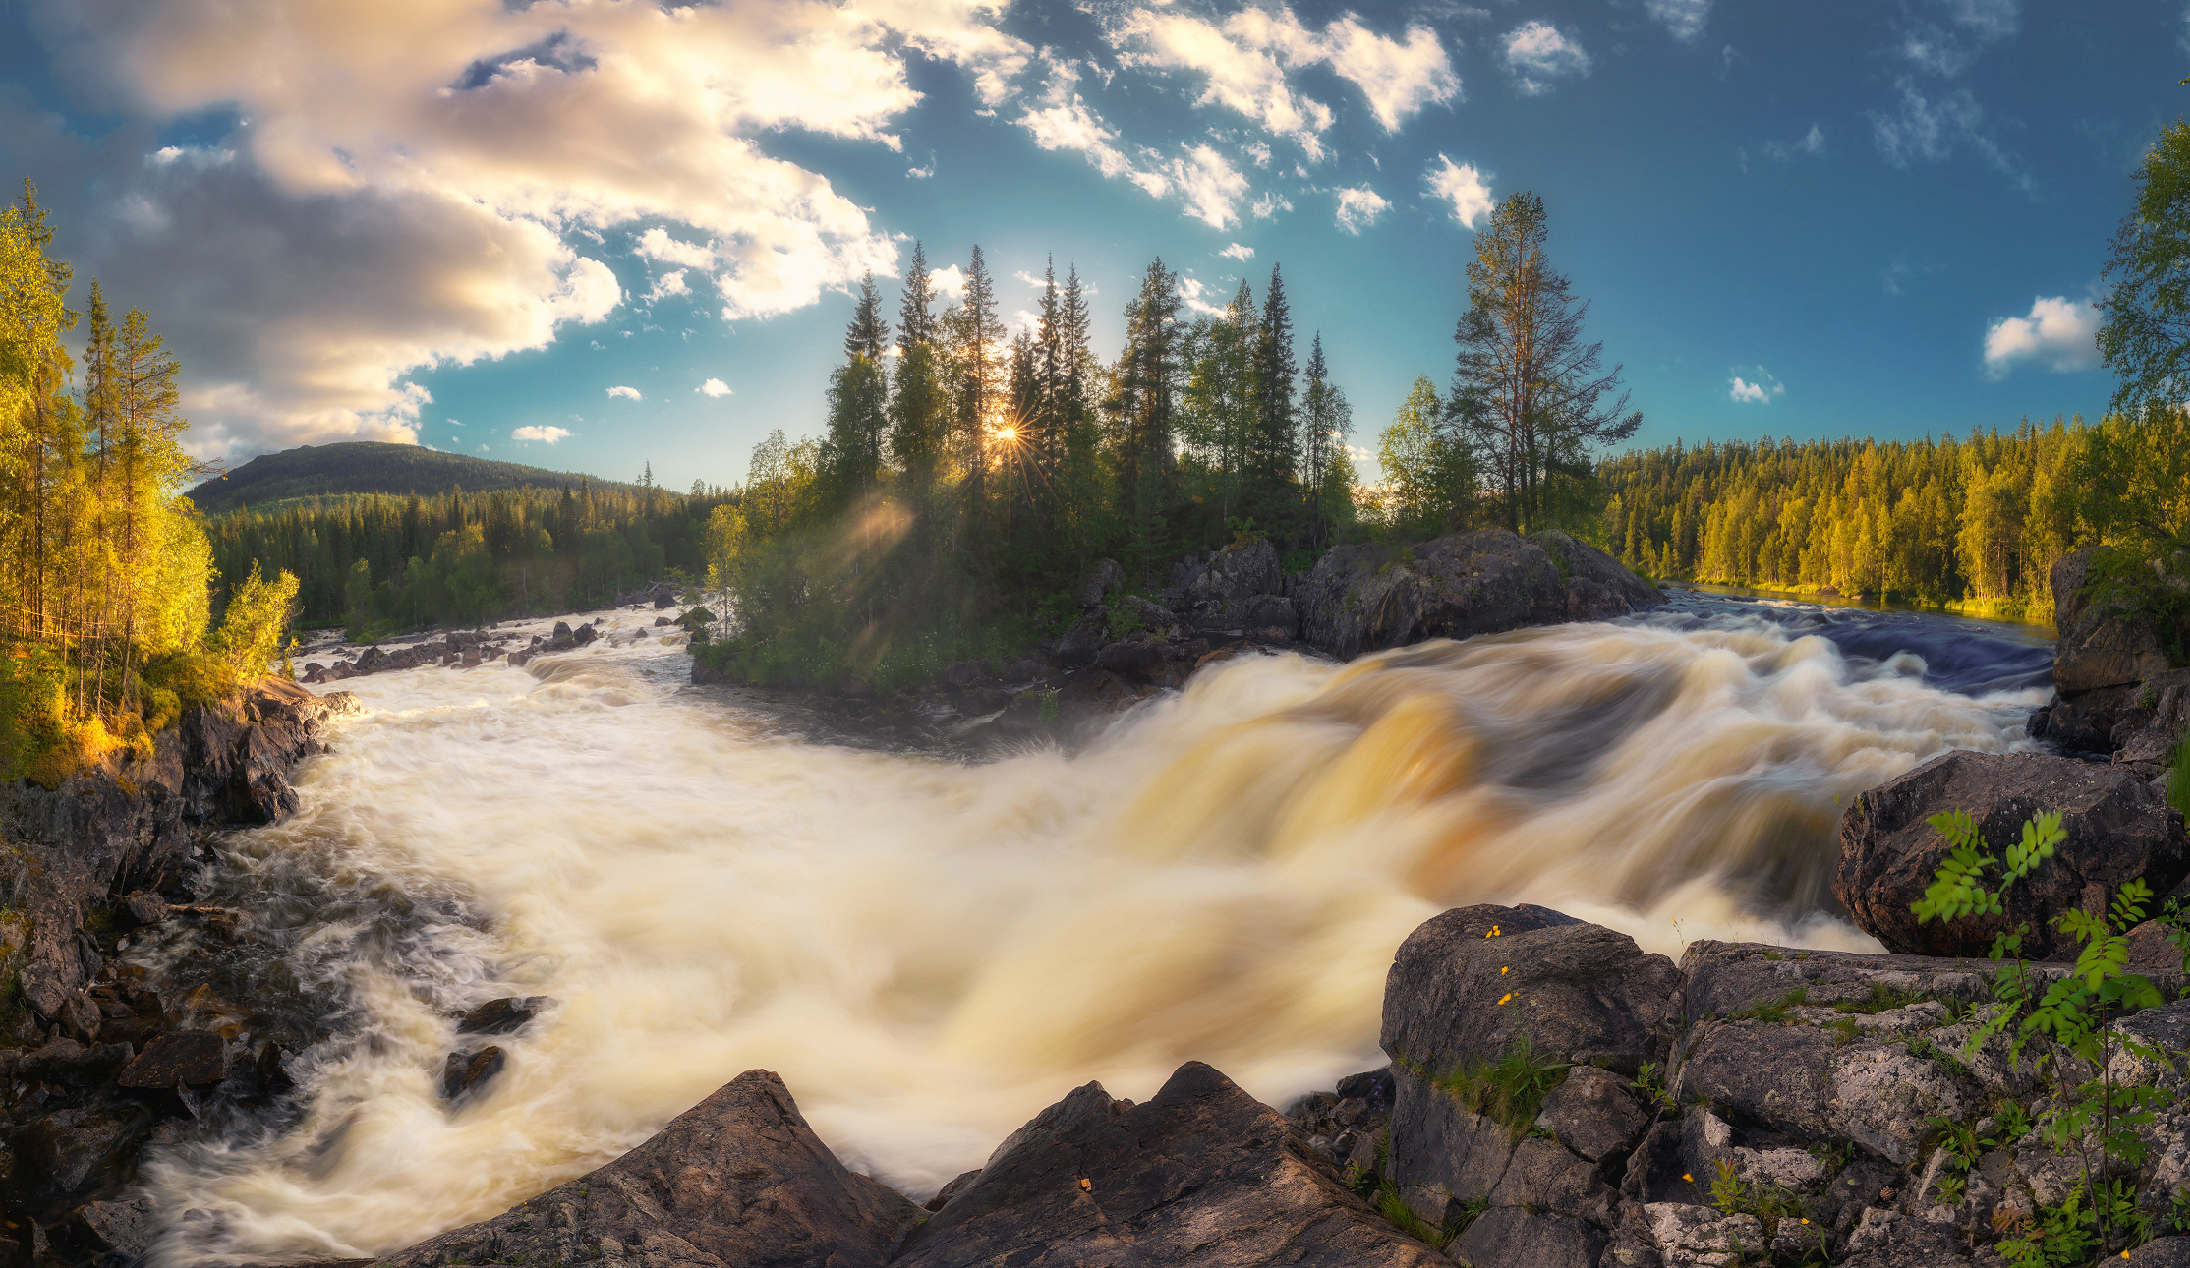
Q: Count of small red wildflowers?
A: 0